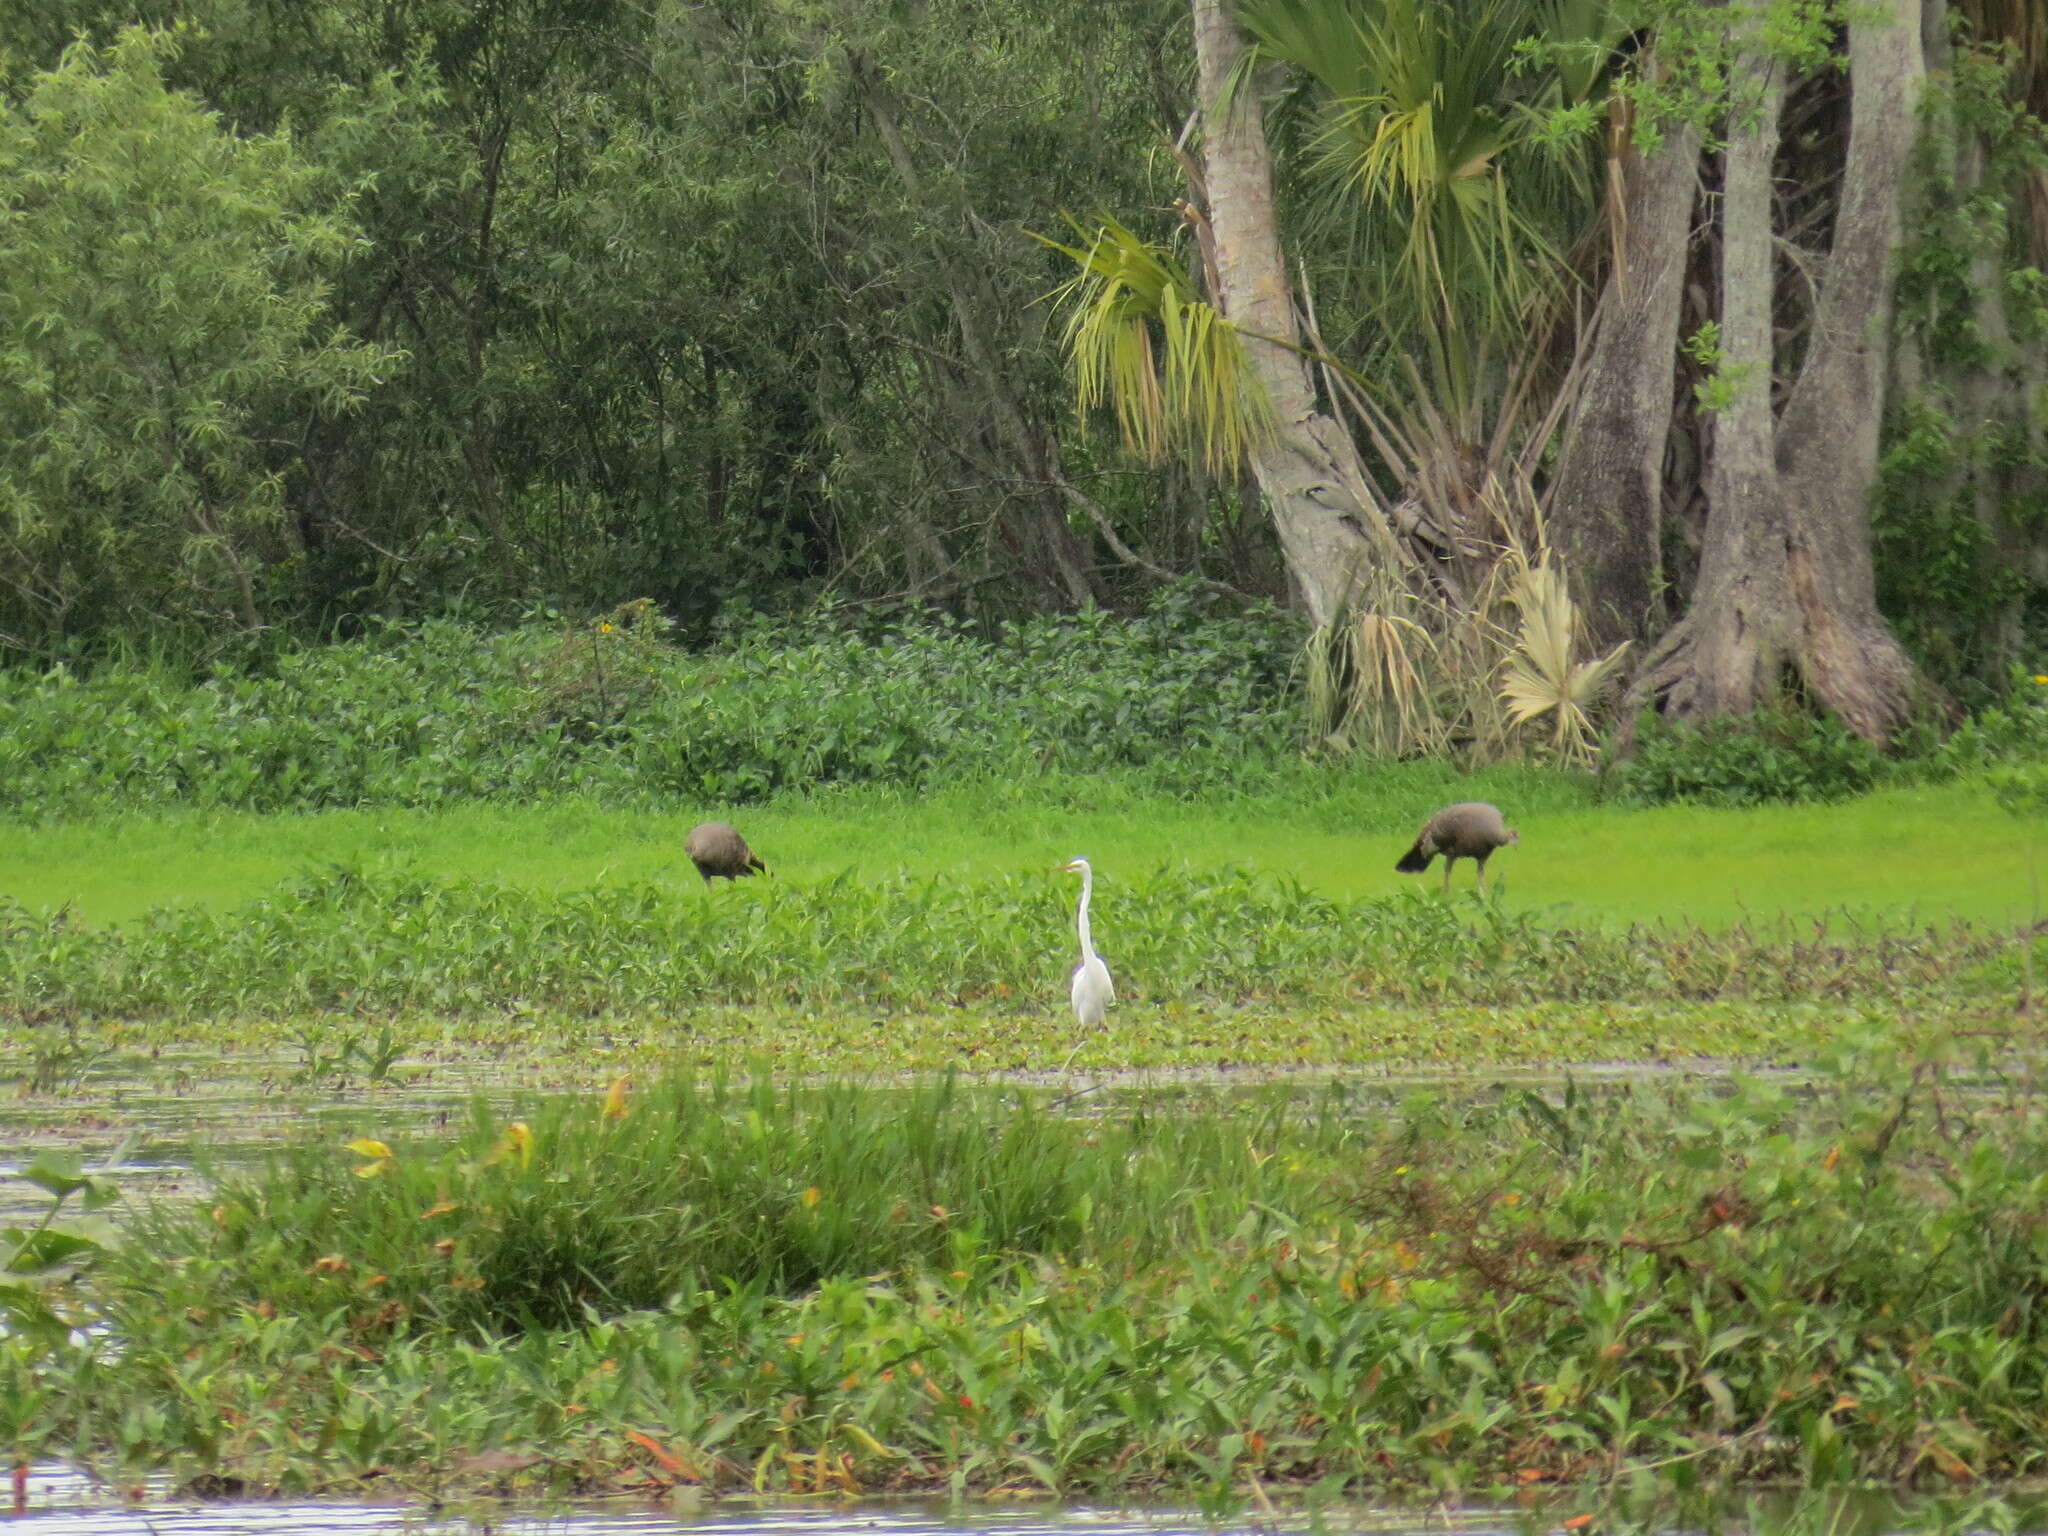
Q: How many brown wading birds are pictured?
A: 2